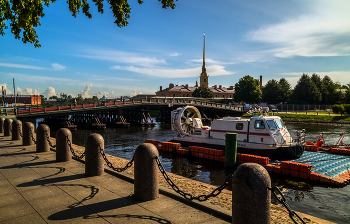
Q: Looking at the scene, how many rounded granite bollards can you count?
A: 9